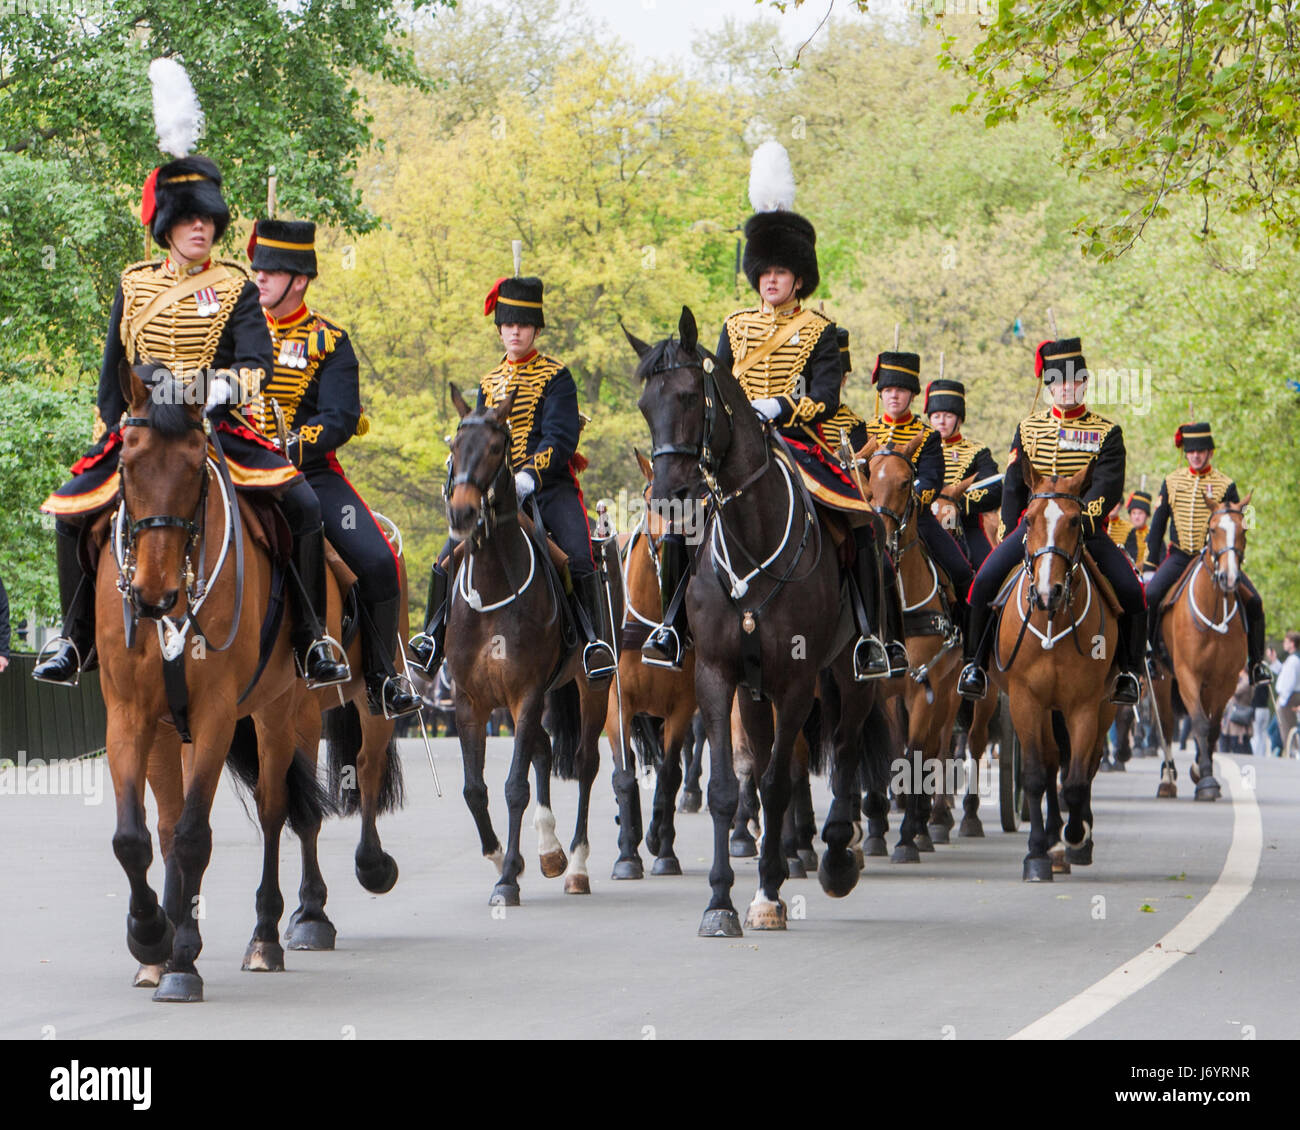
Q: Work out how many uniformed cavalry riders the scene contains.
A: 11